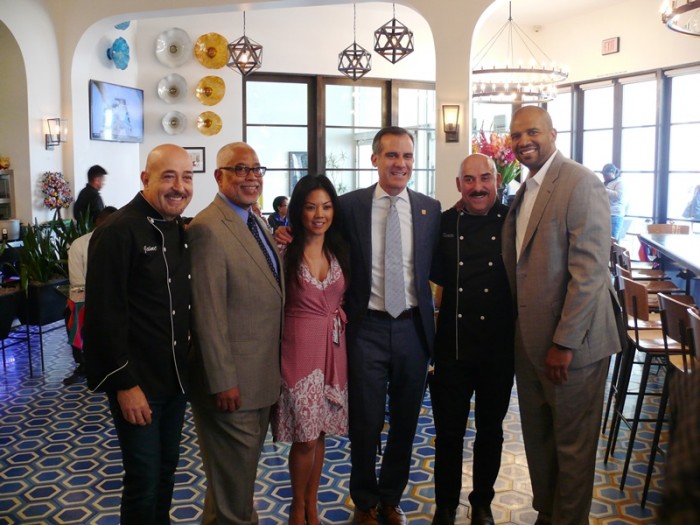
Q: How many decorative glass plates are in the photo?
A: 8